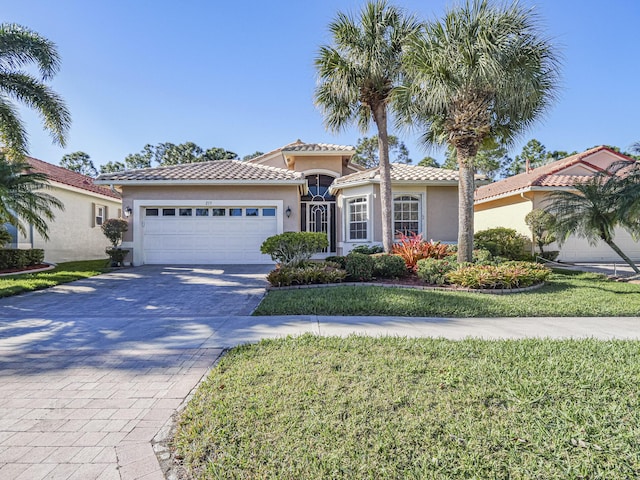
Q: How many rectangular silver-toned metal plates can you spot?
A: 0